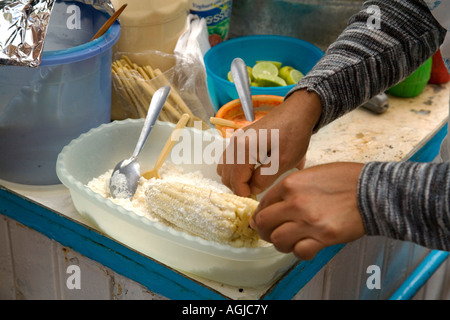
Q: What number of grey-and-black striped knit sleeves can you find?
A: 2